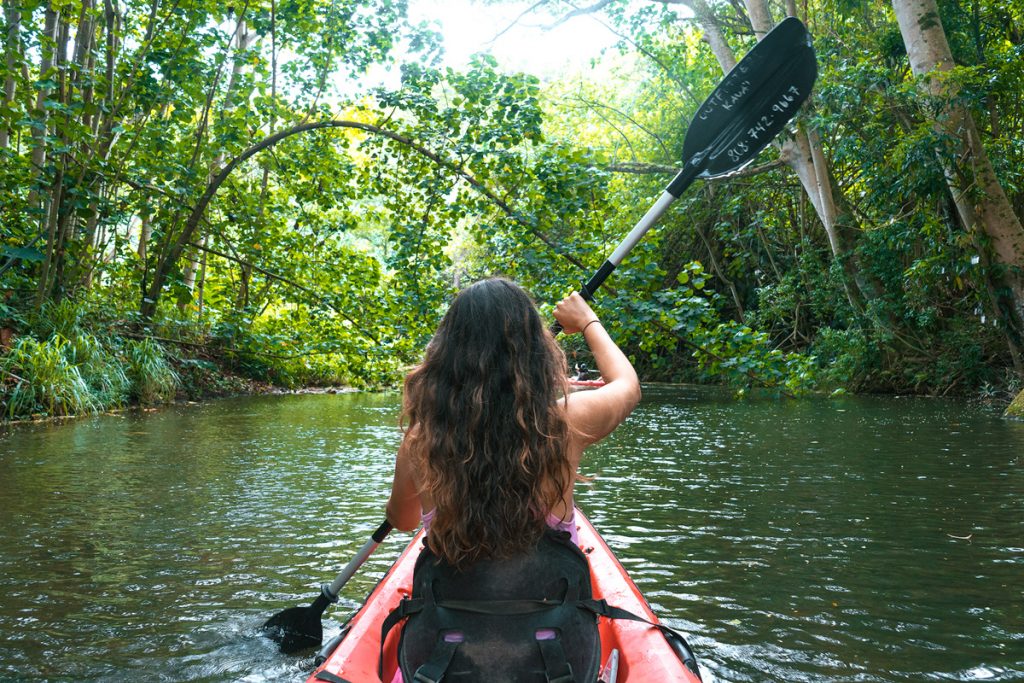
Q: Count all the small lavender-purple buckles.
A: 2